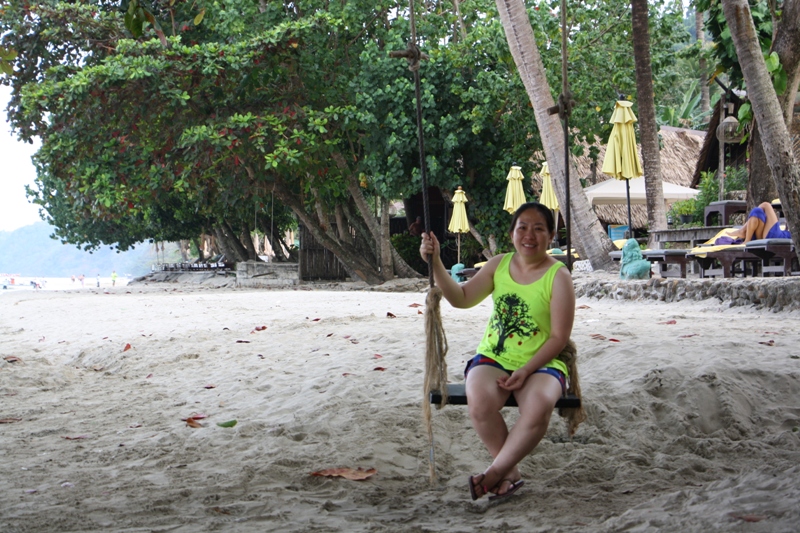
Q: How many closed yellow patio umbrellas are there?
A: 4